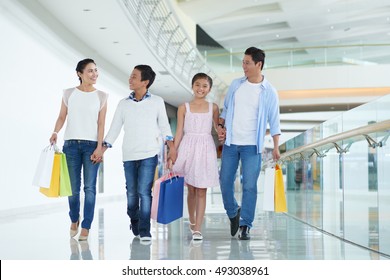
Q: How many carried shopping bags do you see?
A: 7